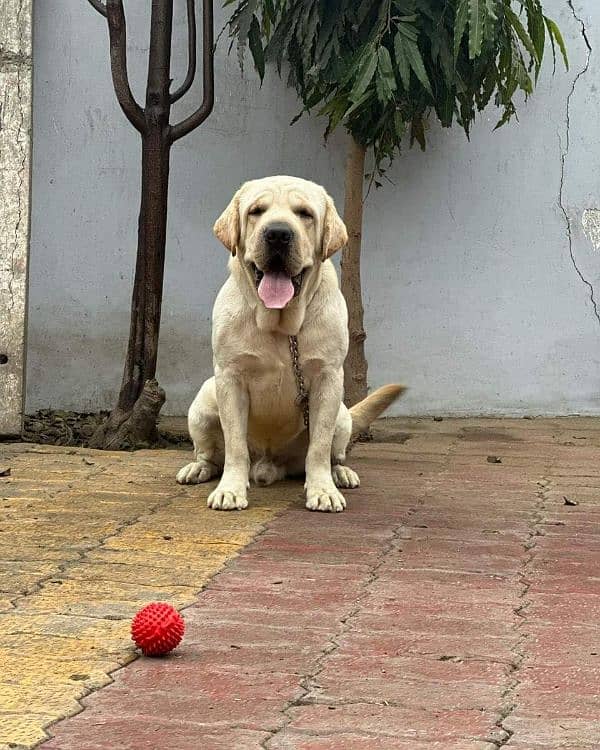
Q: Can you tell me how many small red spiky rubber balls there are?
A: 1